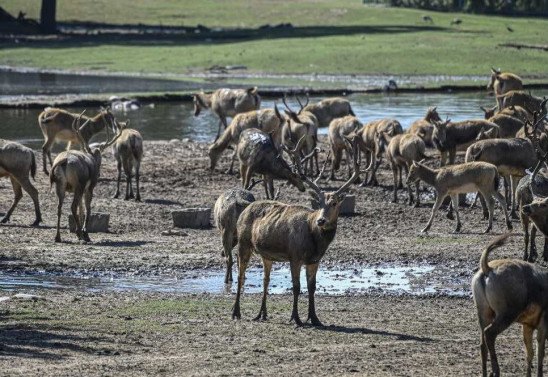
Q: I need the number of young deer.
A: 1